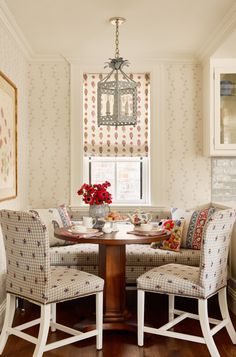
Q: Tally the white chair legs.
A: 8